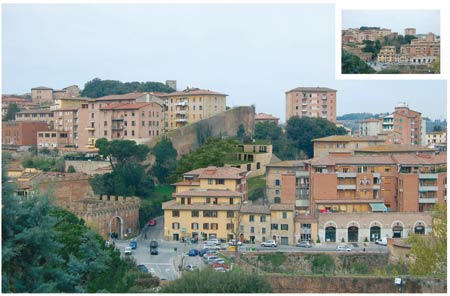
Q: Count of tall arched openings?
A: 6